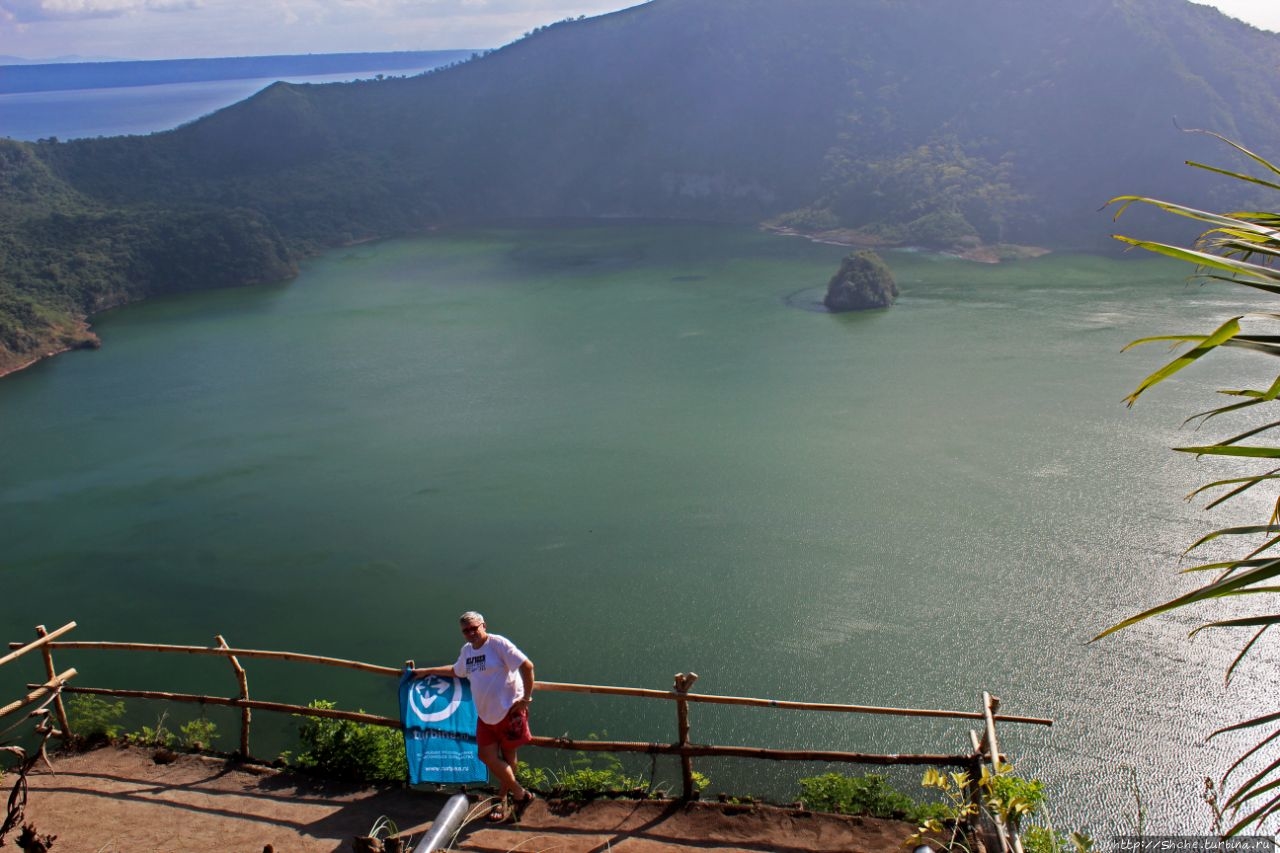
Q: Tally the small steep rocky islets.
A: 1